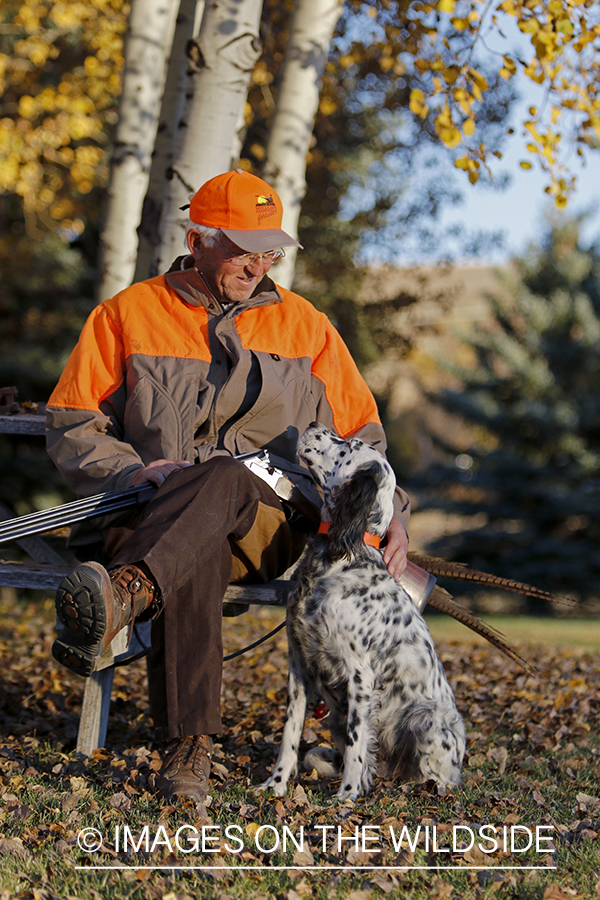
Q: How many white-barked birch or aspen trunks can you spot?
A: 4